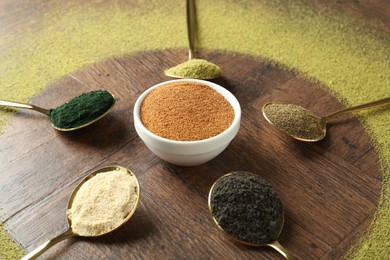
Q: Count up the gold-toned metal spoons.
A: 5